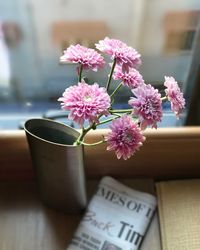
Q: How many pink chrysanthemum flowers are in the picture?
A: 7